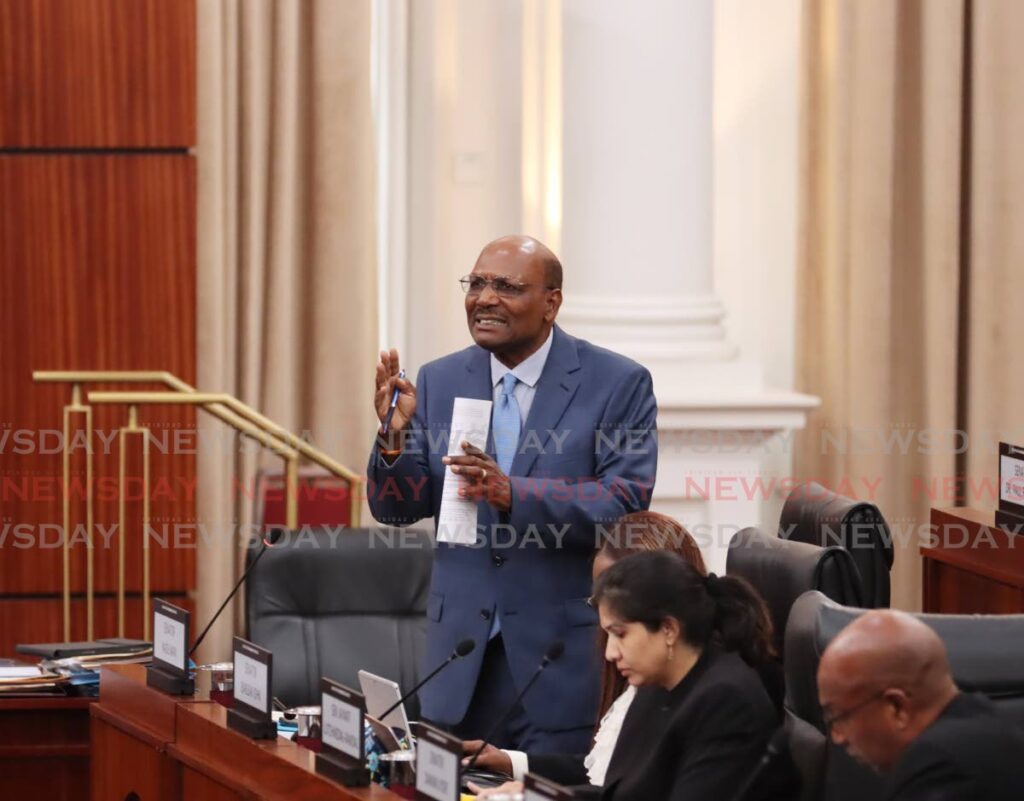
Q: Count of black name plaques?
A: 6